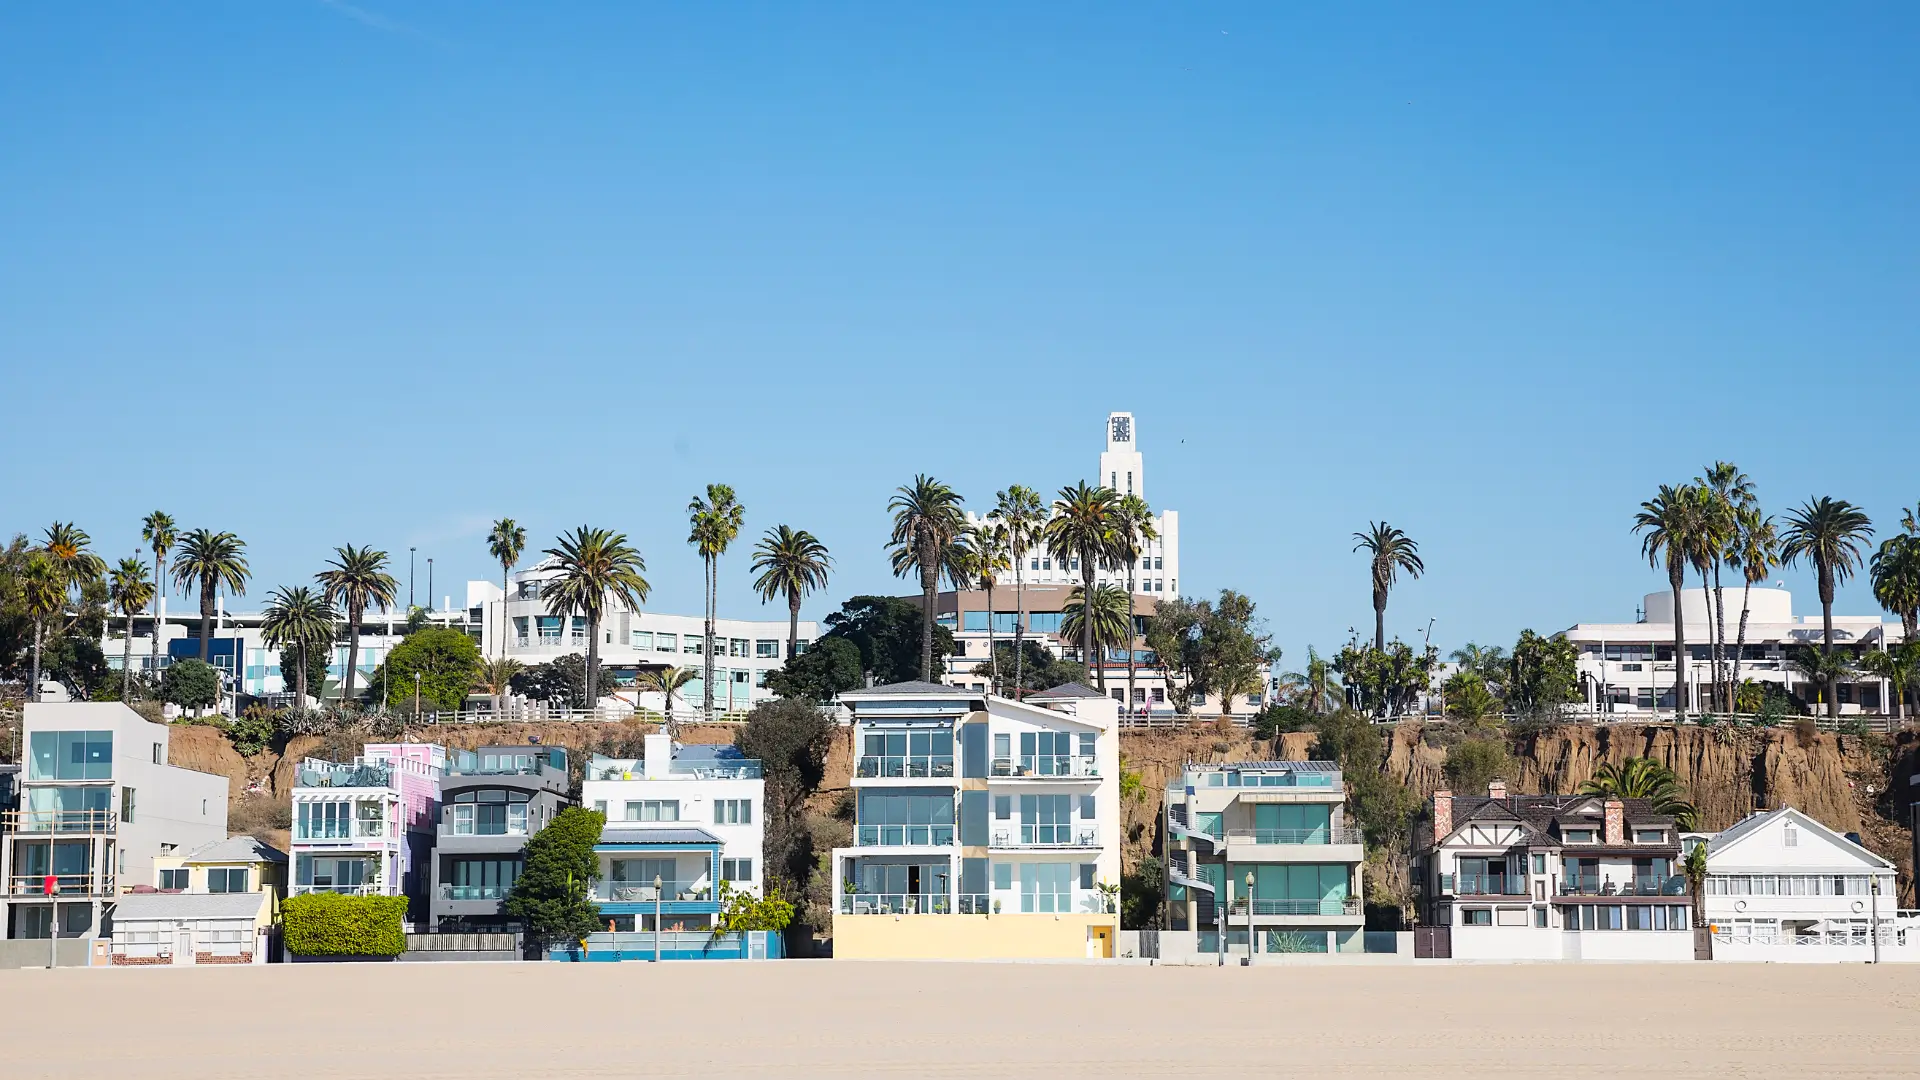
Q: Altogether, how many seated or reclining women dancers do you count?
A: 0